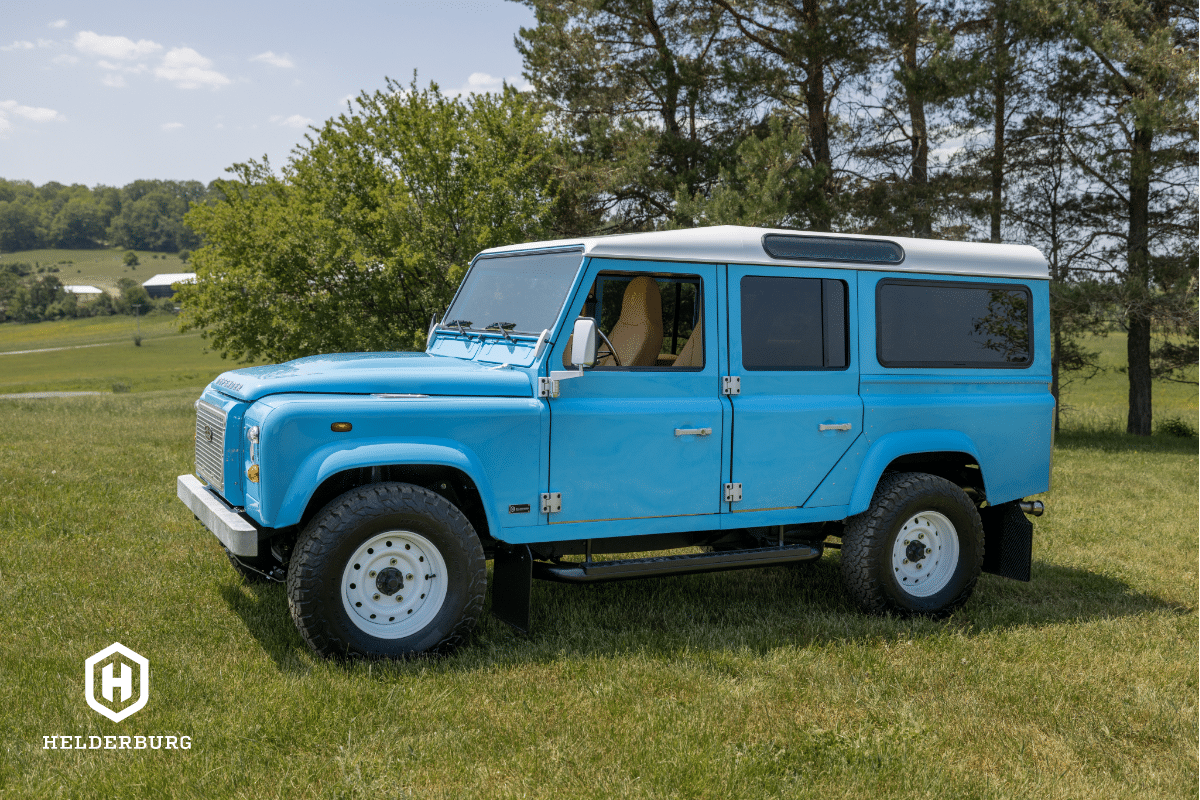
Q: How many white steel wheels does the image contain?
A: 2